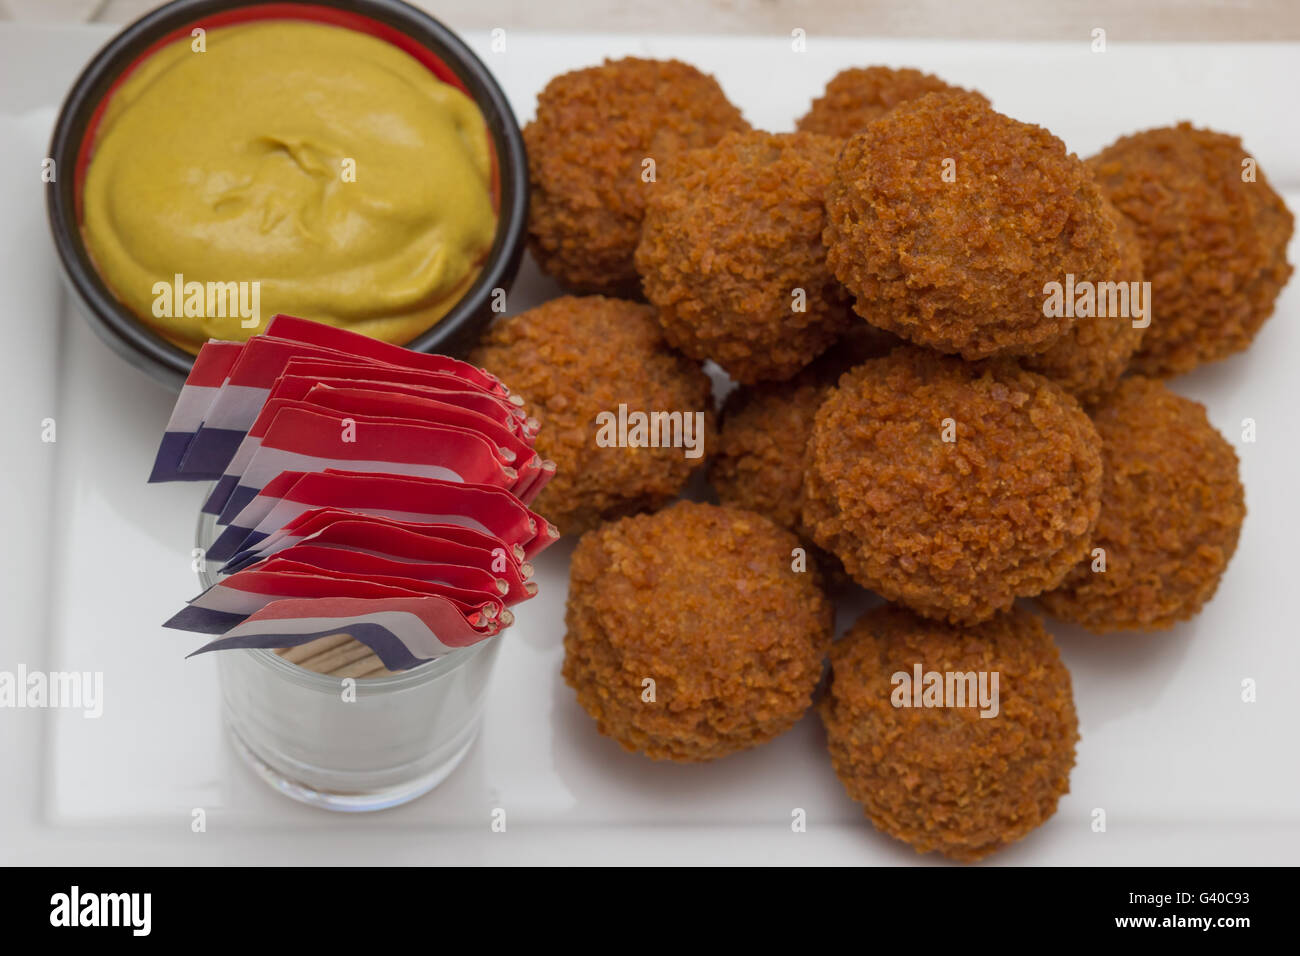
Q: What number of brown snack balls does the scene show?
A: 12